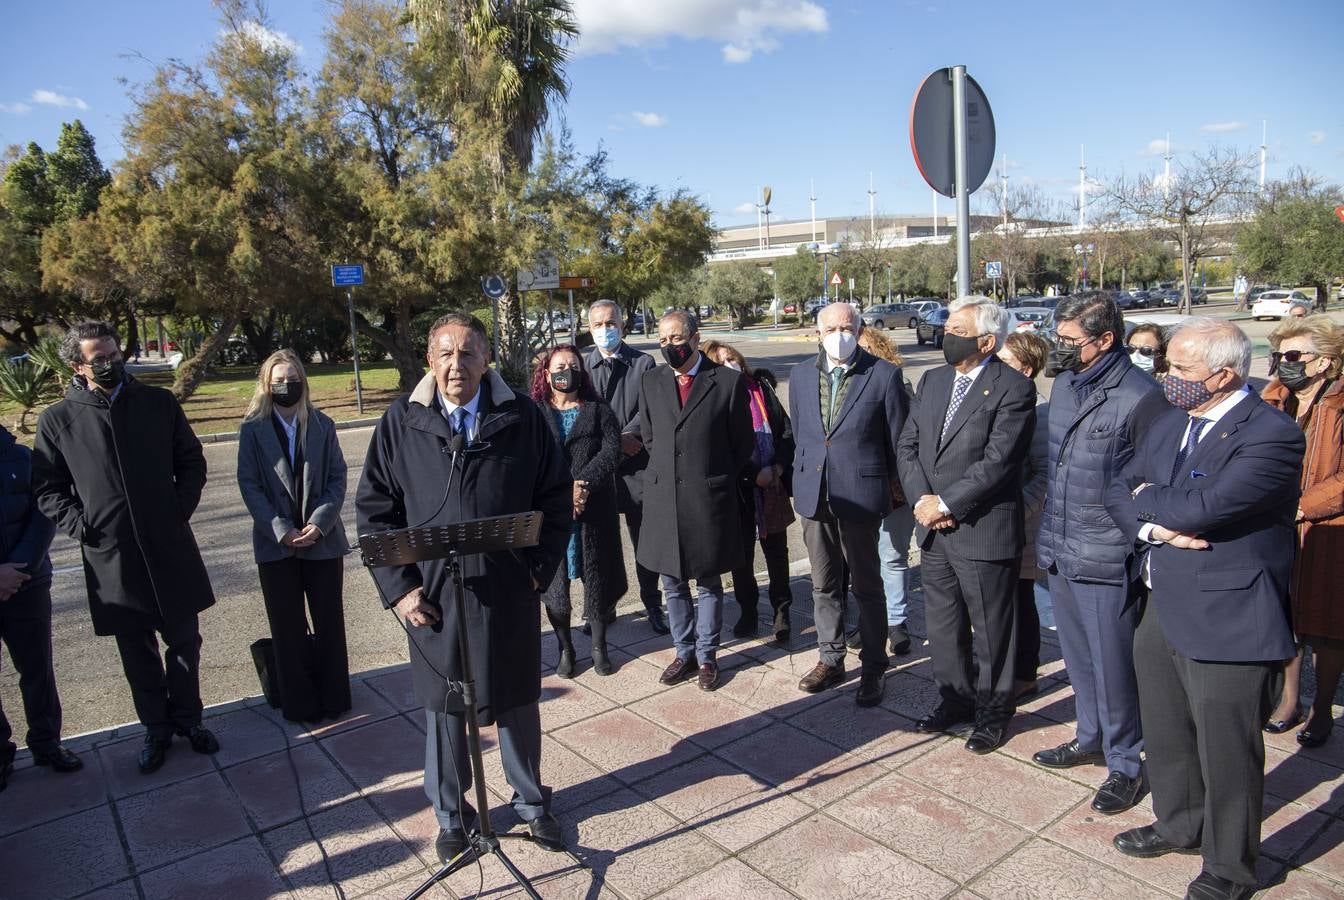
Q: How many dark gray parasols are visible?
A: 0